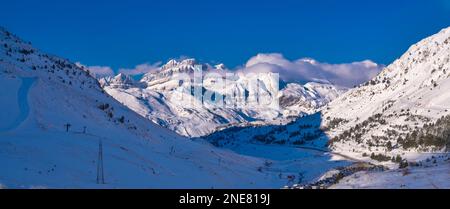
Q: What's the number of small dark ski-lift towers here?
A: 2